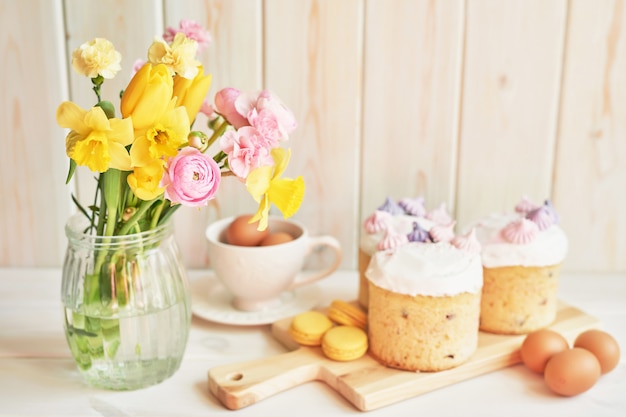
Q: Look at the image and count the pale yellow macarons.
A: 3